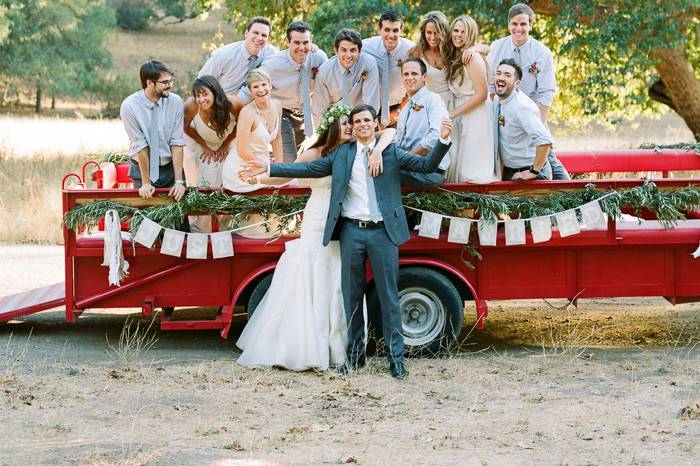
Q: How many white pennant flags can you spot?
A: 11